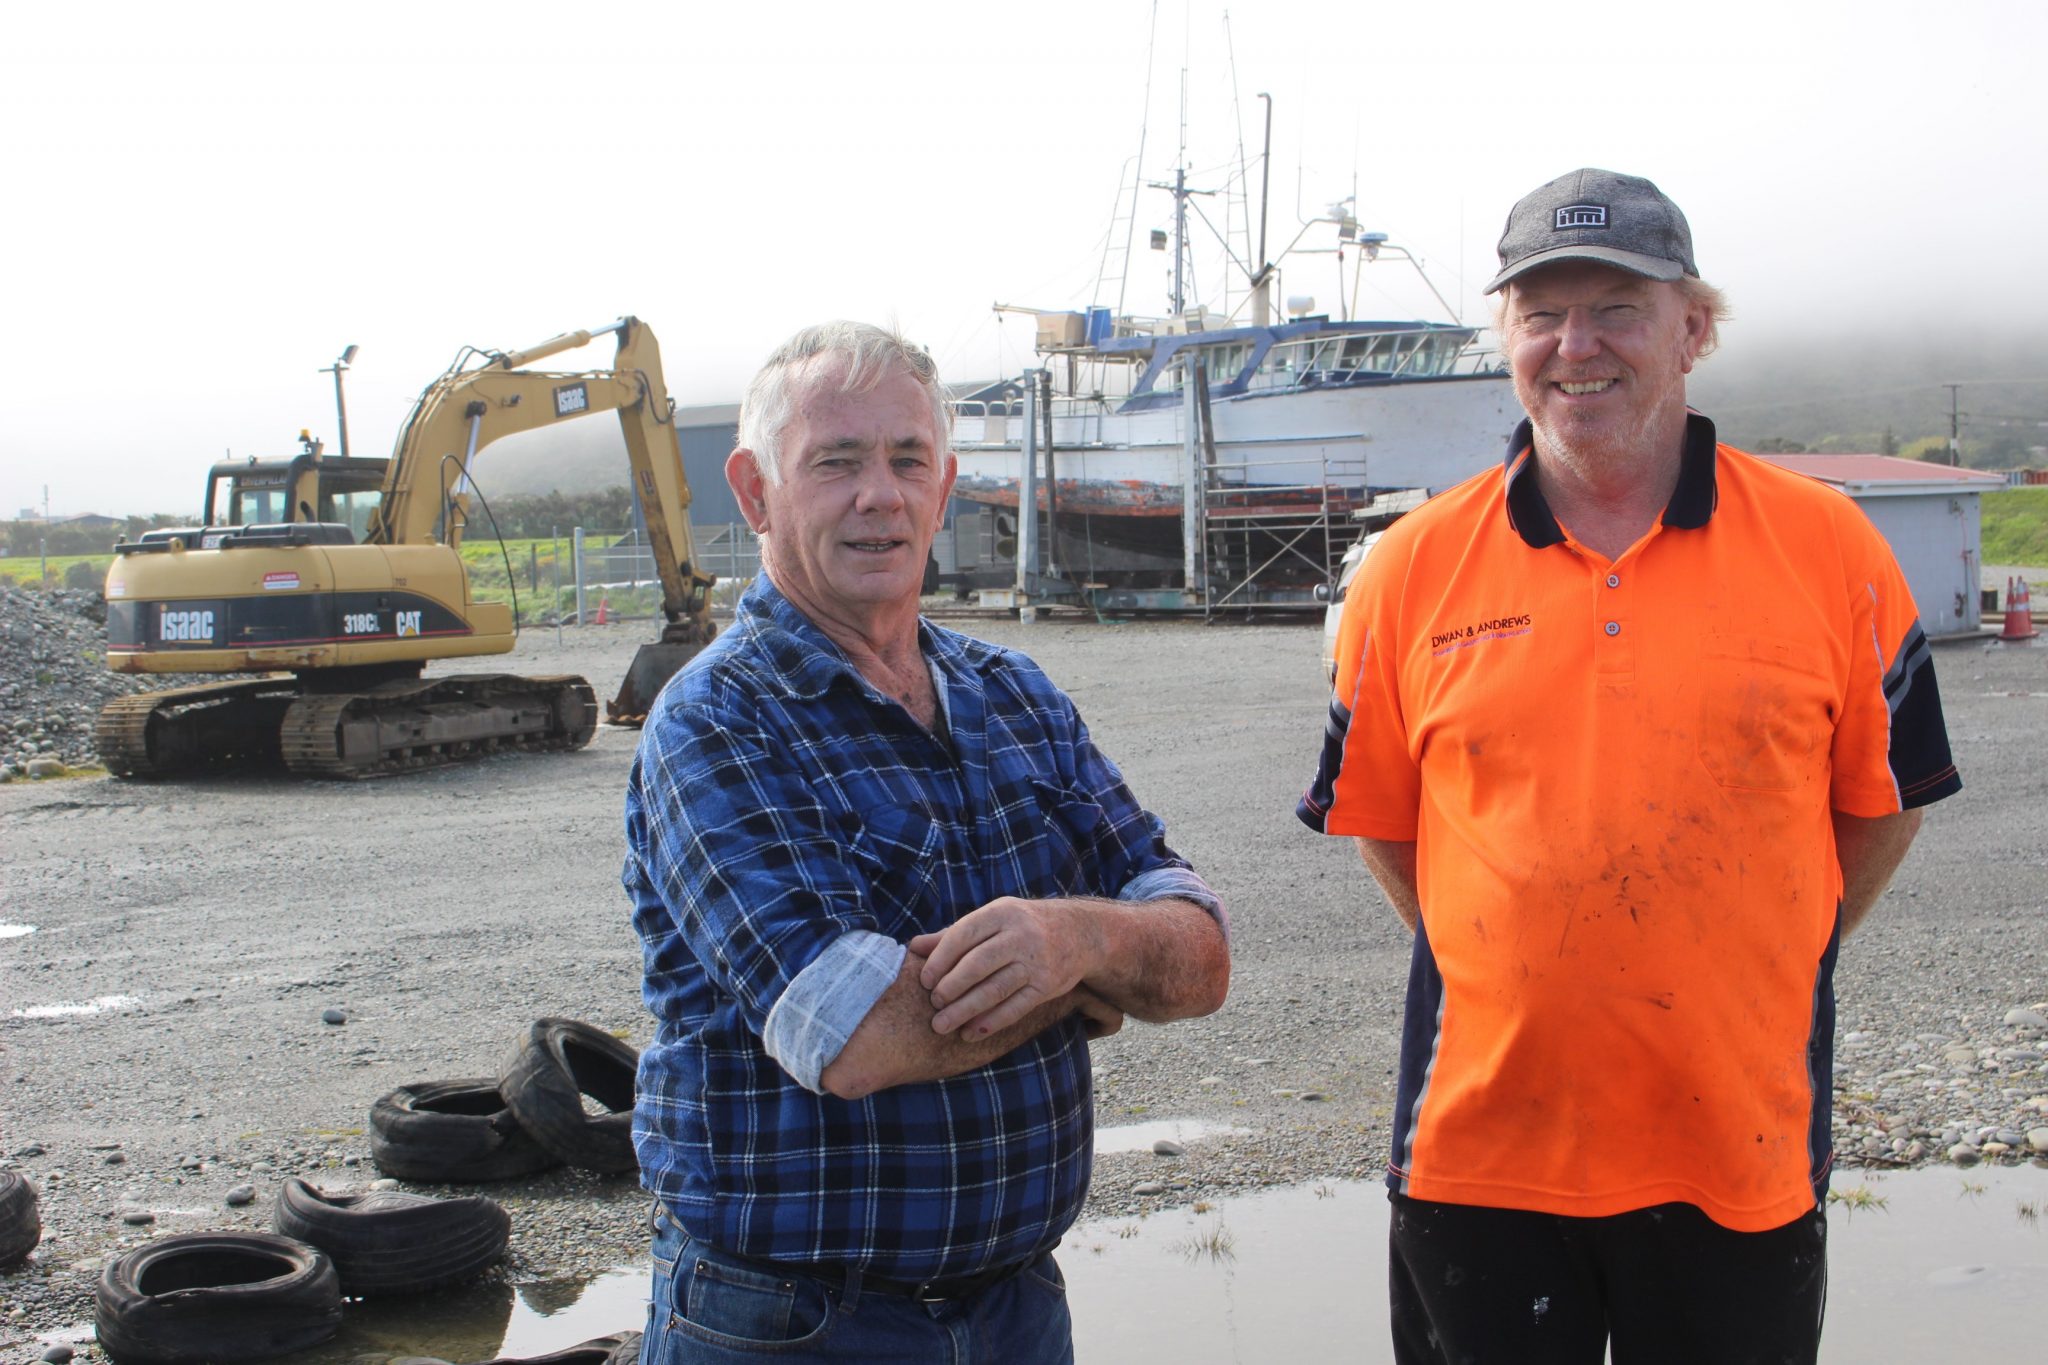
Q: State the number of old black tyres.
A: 6